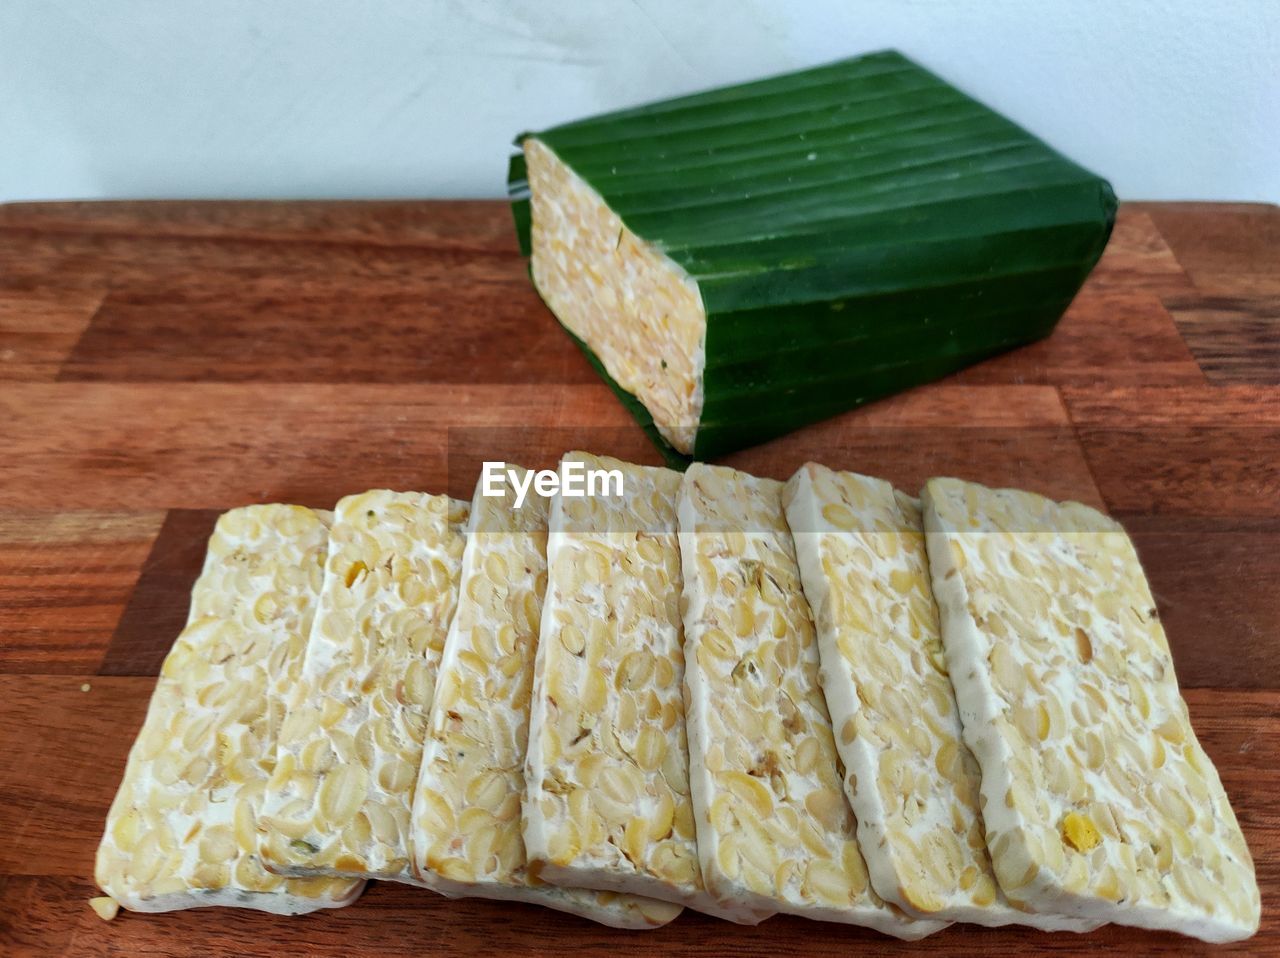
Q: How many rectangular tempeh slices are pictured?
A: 7